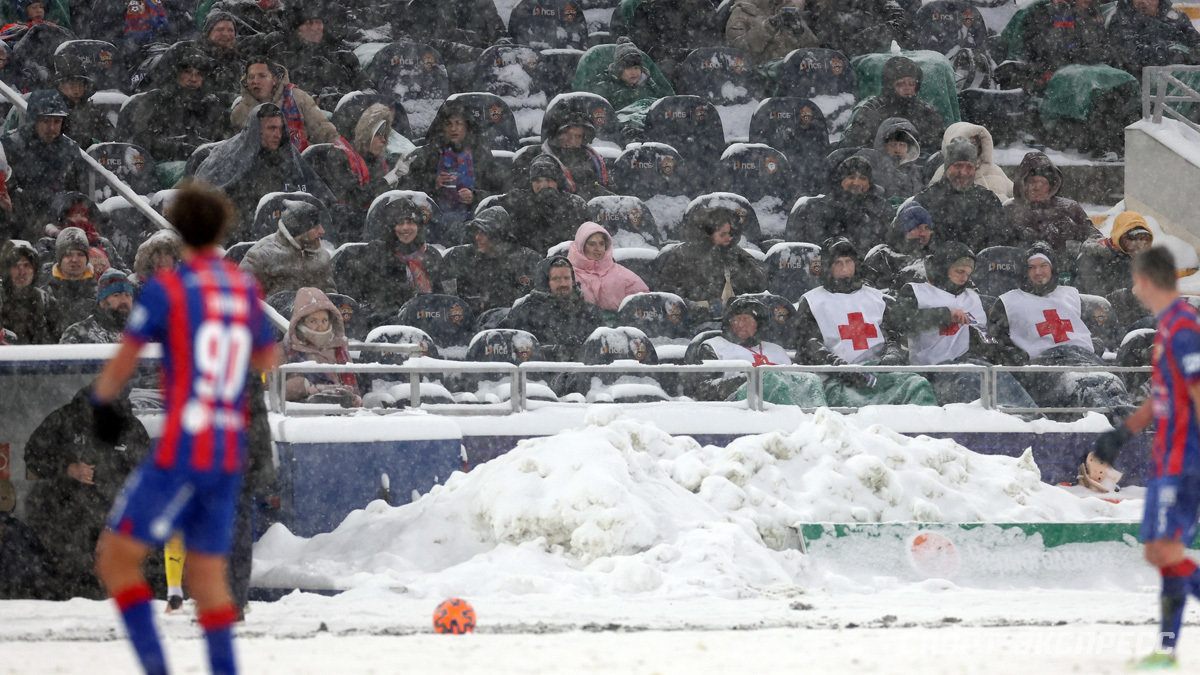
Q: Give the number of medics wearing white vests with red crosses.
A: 4